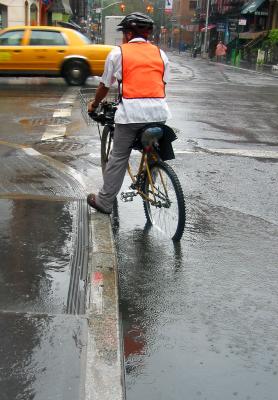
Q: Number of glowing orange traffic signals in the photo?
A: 2